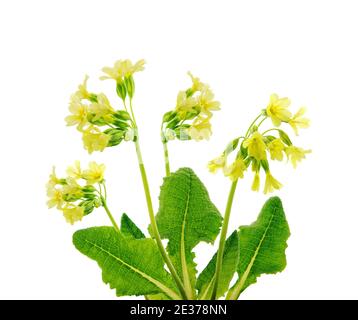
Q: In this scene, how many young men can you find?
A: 0